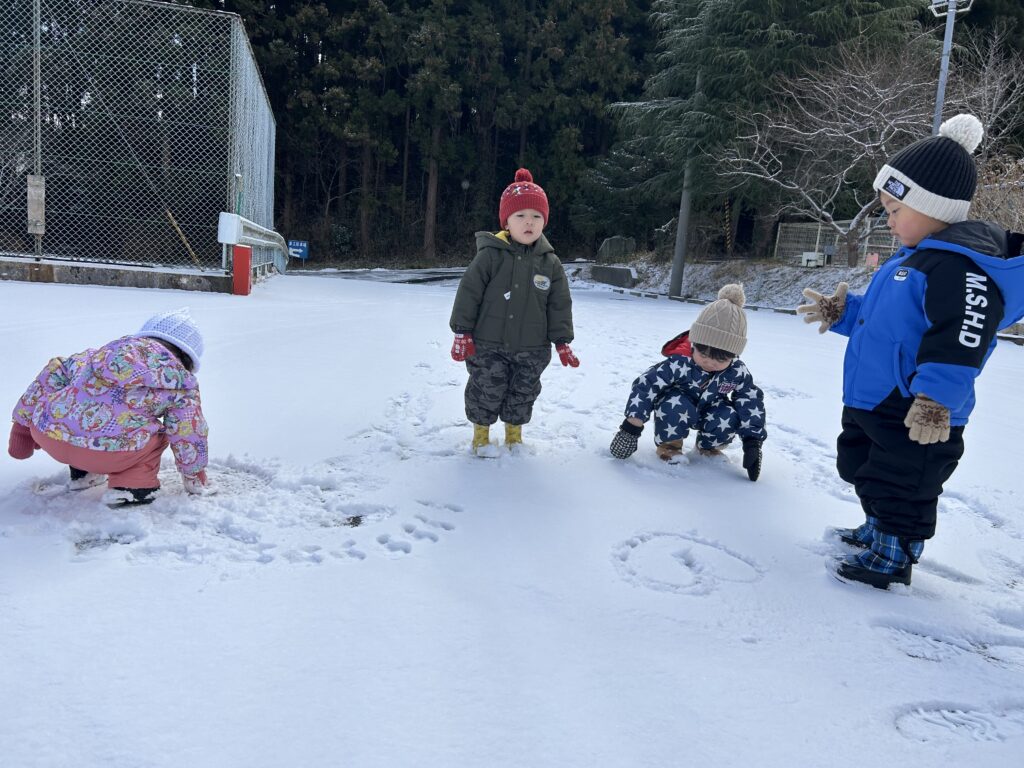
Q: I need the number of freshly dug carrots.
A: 0